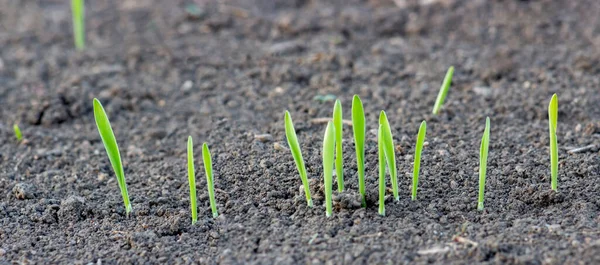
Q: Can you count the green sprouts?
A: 15